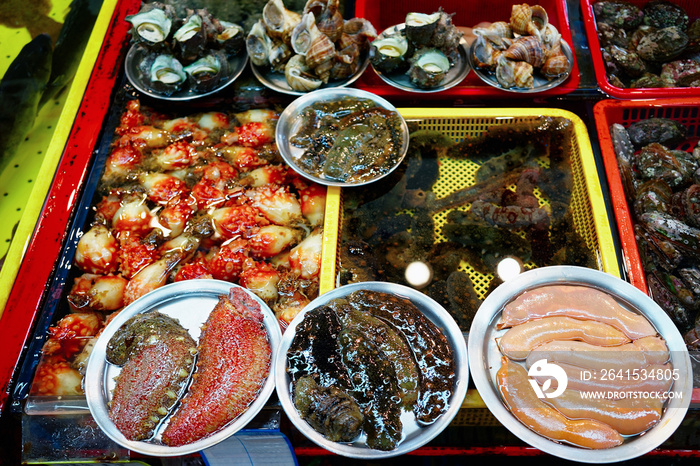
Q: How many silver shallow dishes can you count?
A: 8